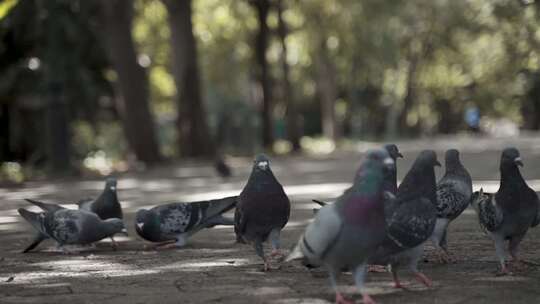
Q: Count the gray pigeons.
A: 9